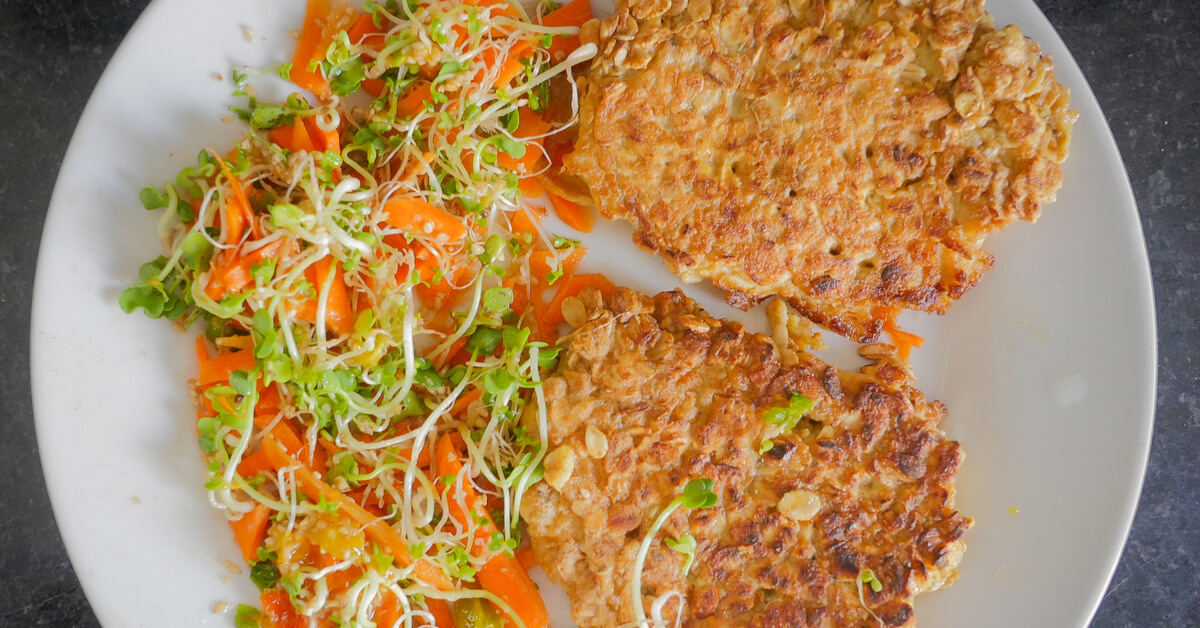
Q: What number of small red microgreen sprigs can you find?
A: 0